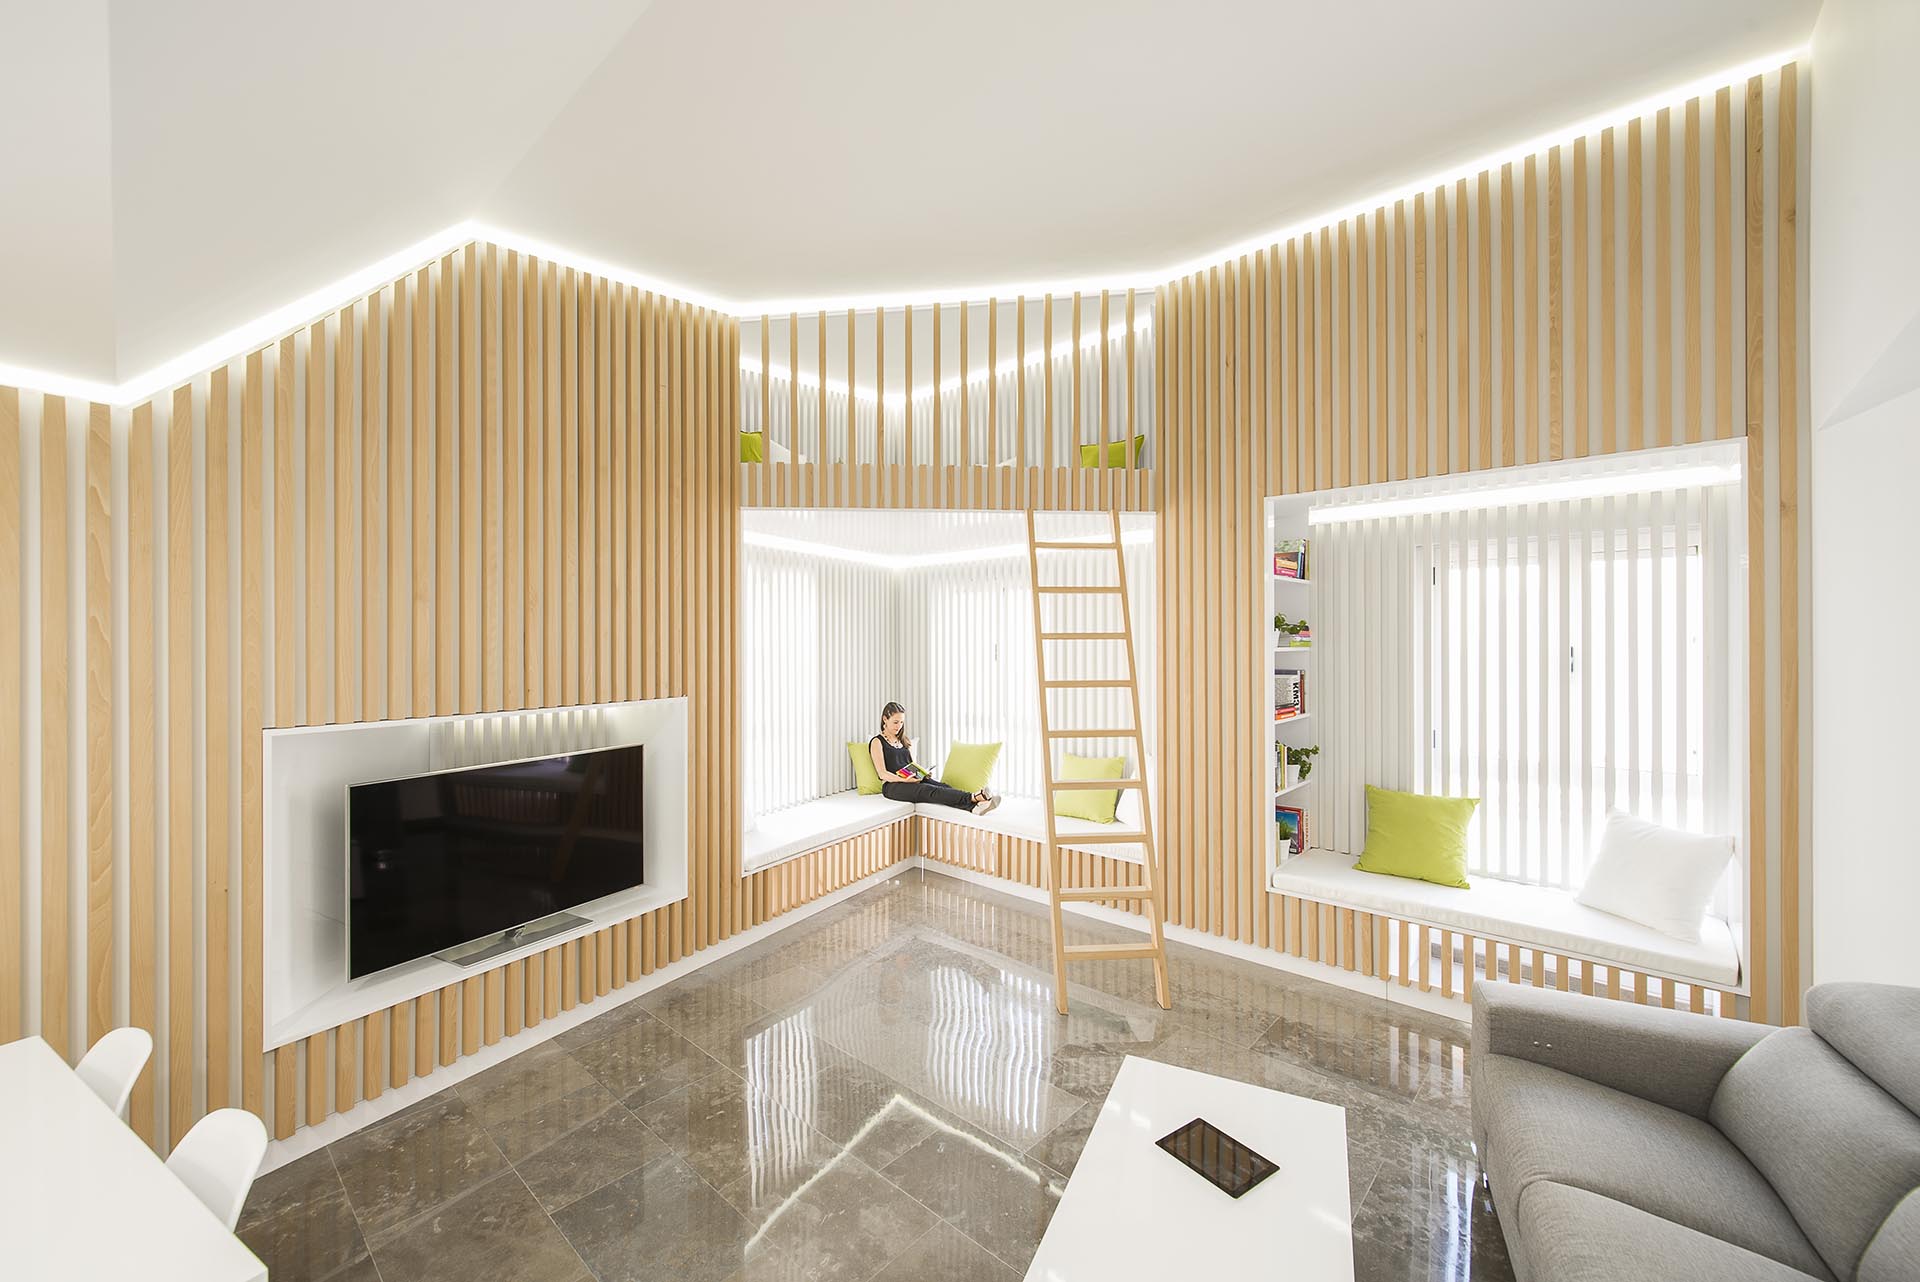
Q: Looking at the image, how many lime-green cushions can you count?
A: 6